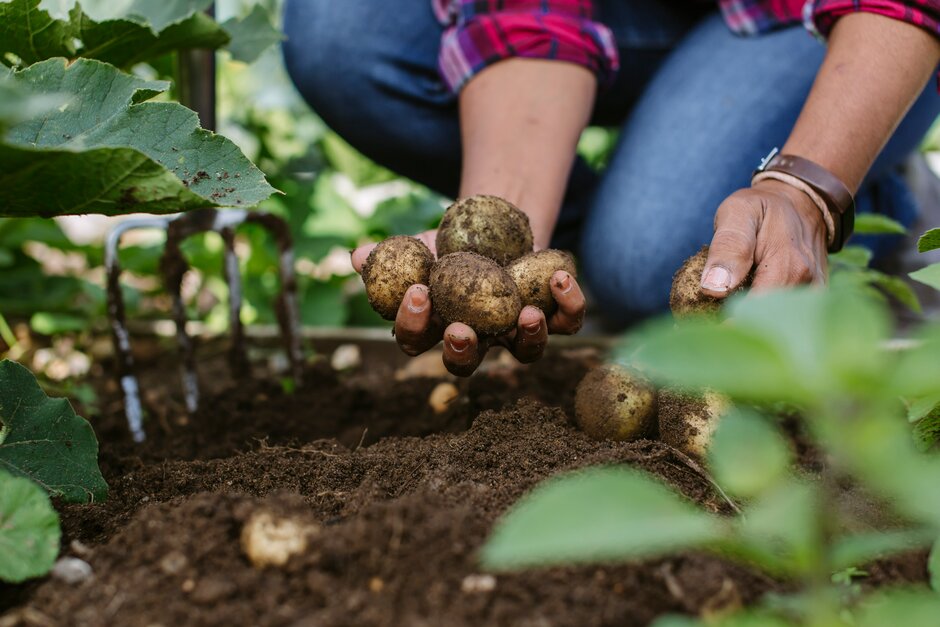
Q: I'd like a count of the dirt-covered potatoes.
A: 7